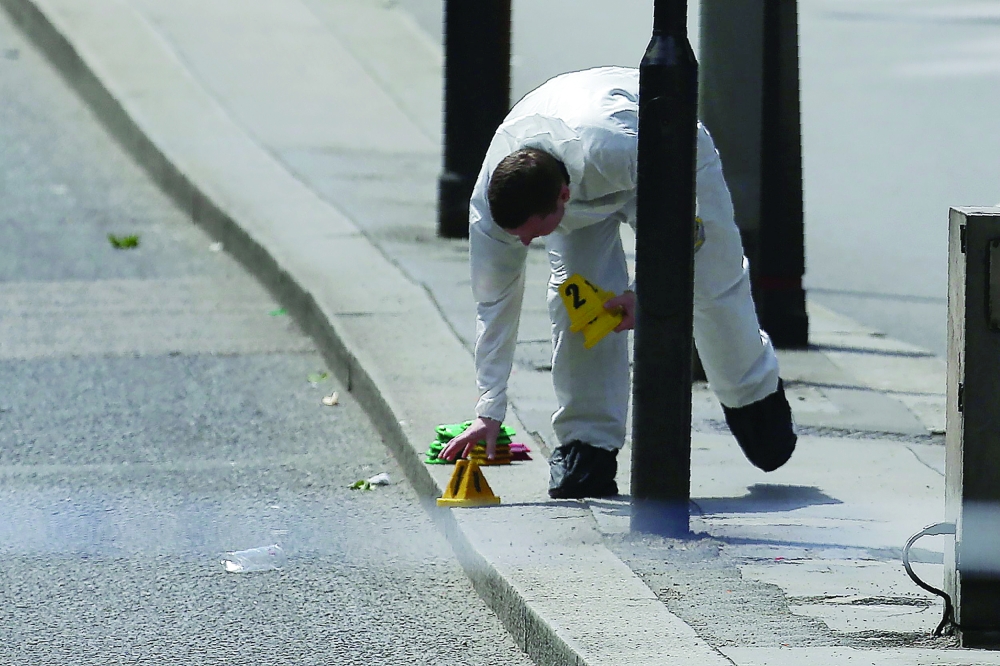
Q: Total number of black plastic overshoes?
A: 2